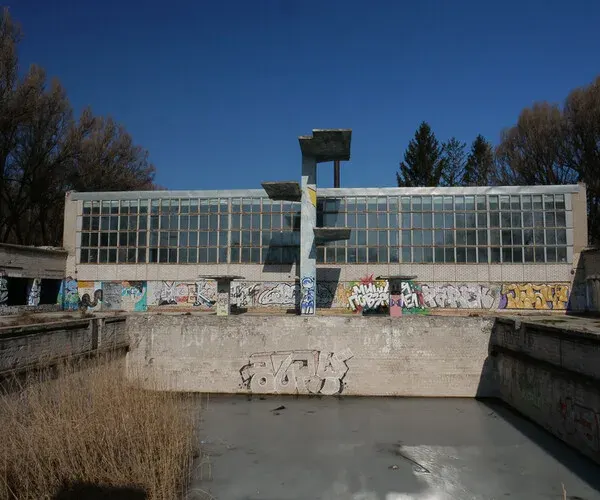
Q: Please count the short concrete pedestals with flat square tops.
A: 2